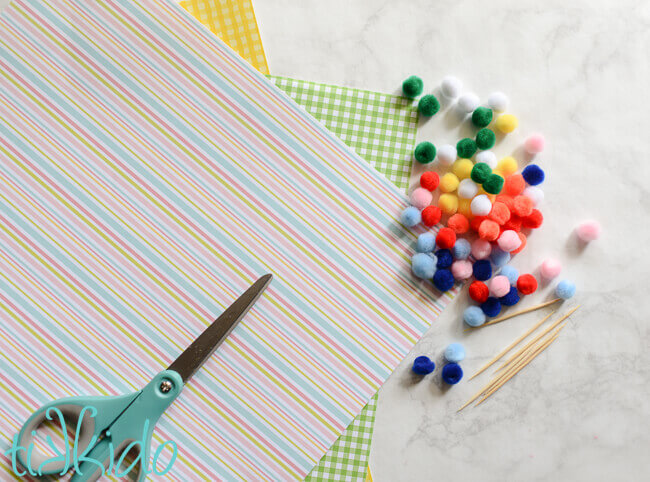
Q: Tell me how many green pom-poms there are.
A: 8